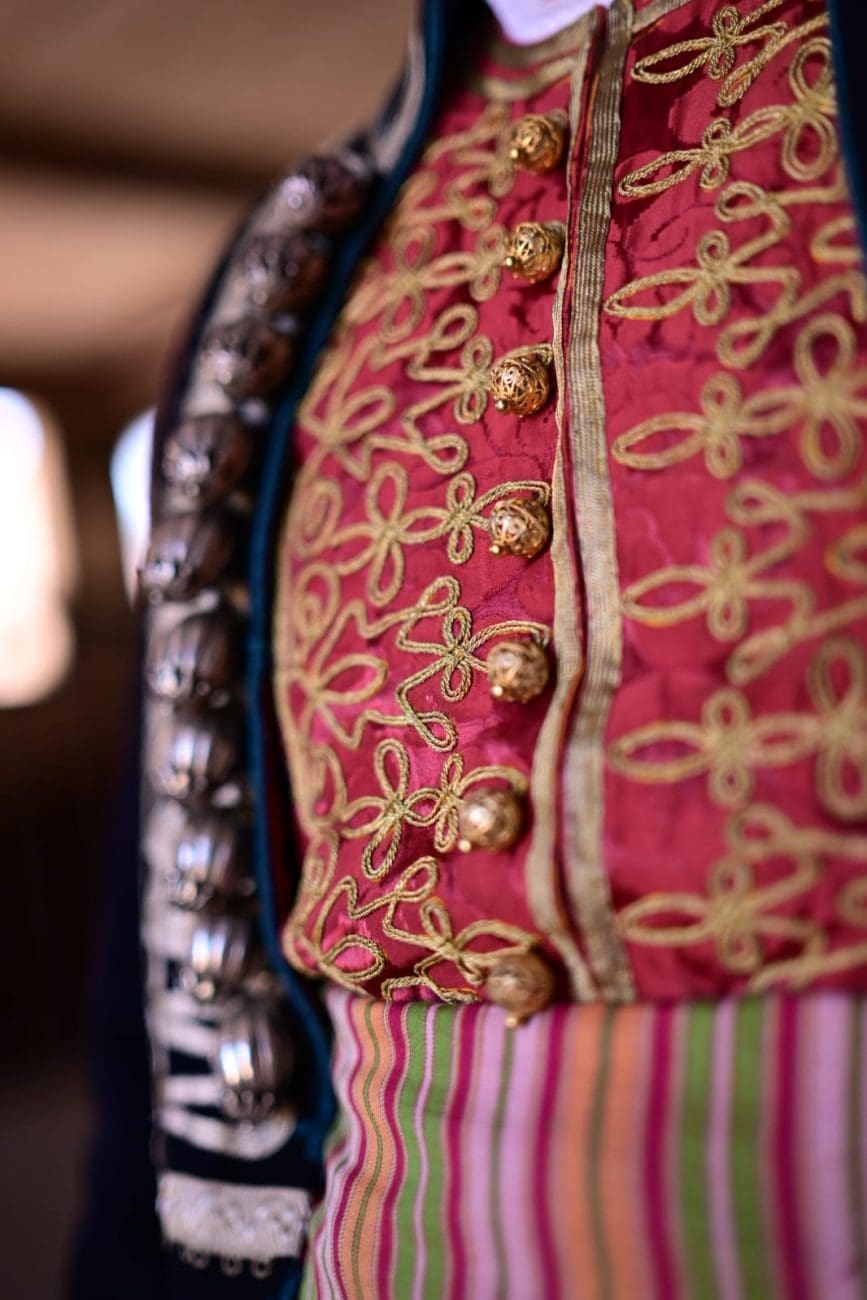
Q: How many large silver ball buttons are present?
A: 10